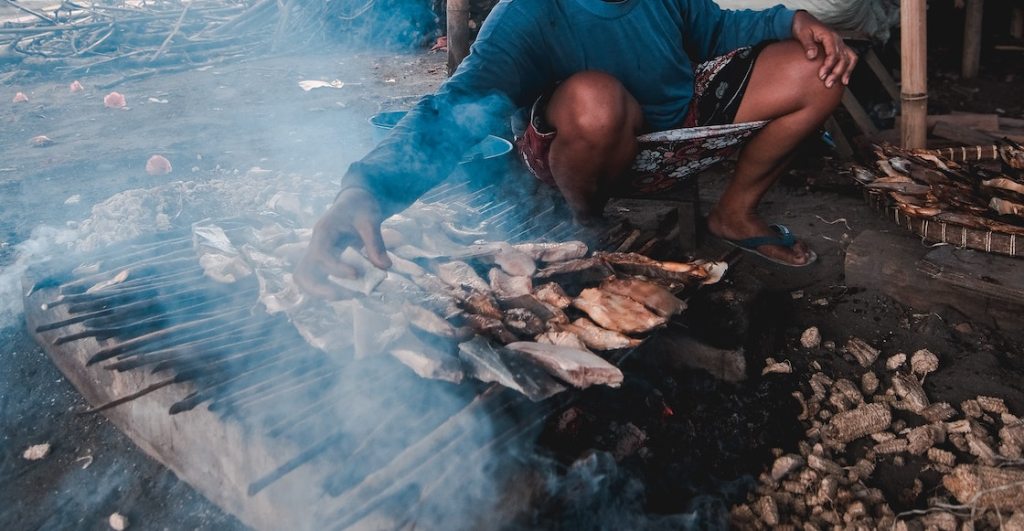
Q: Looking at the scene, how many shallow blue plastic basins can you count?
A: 2